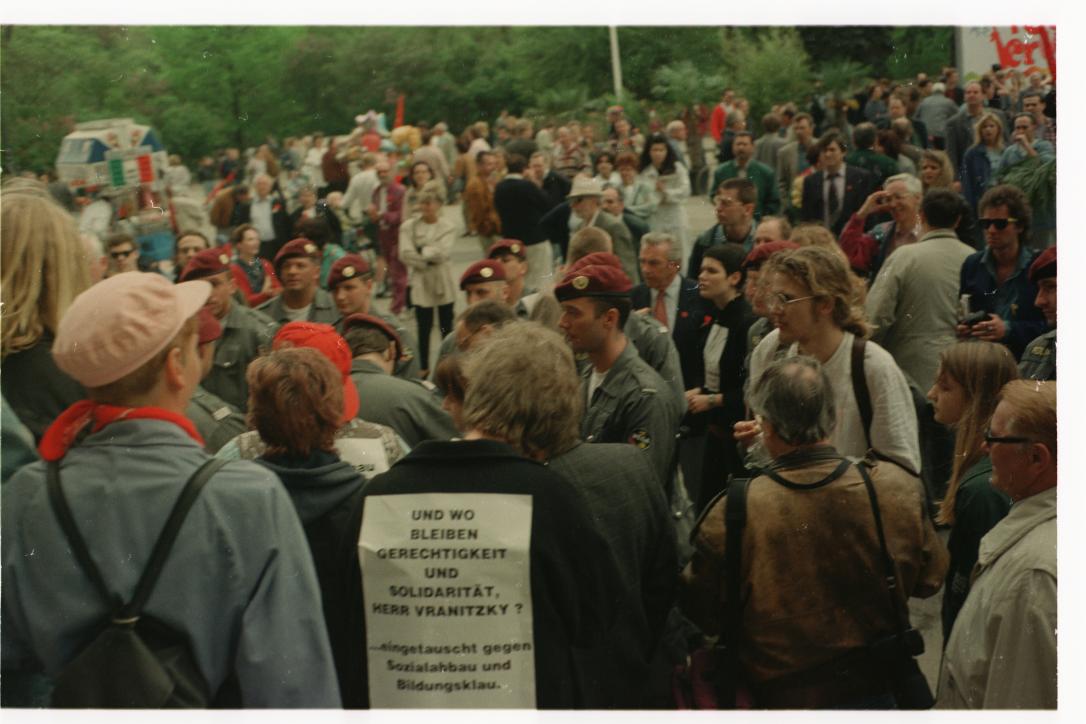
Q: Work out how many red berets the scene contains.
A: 11